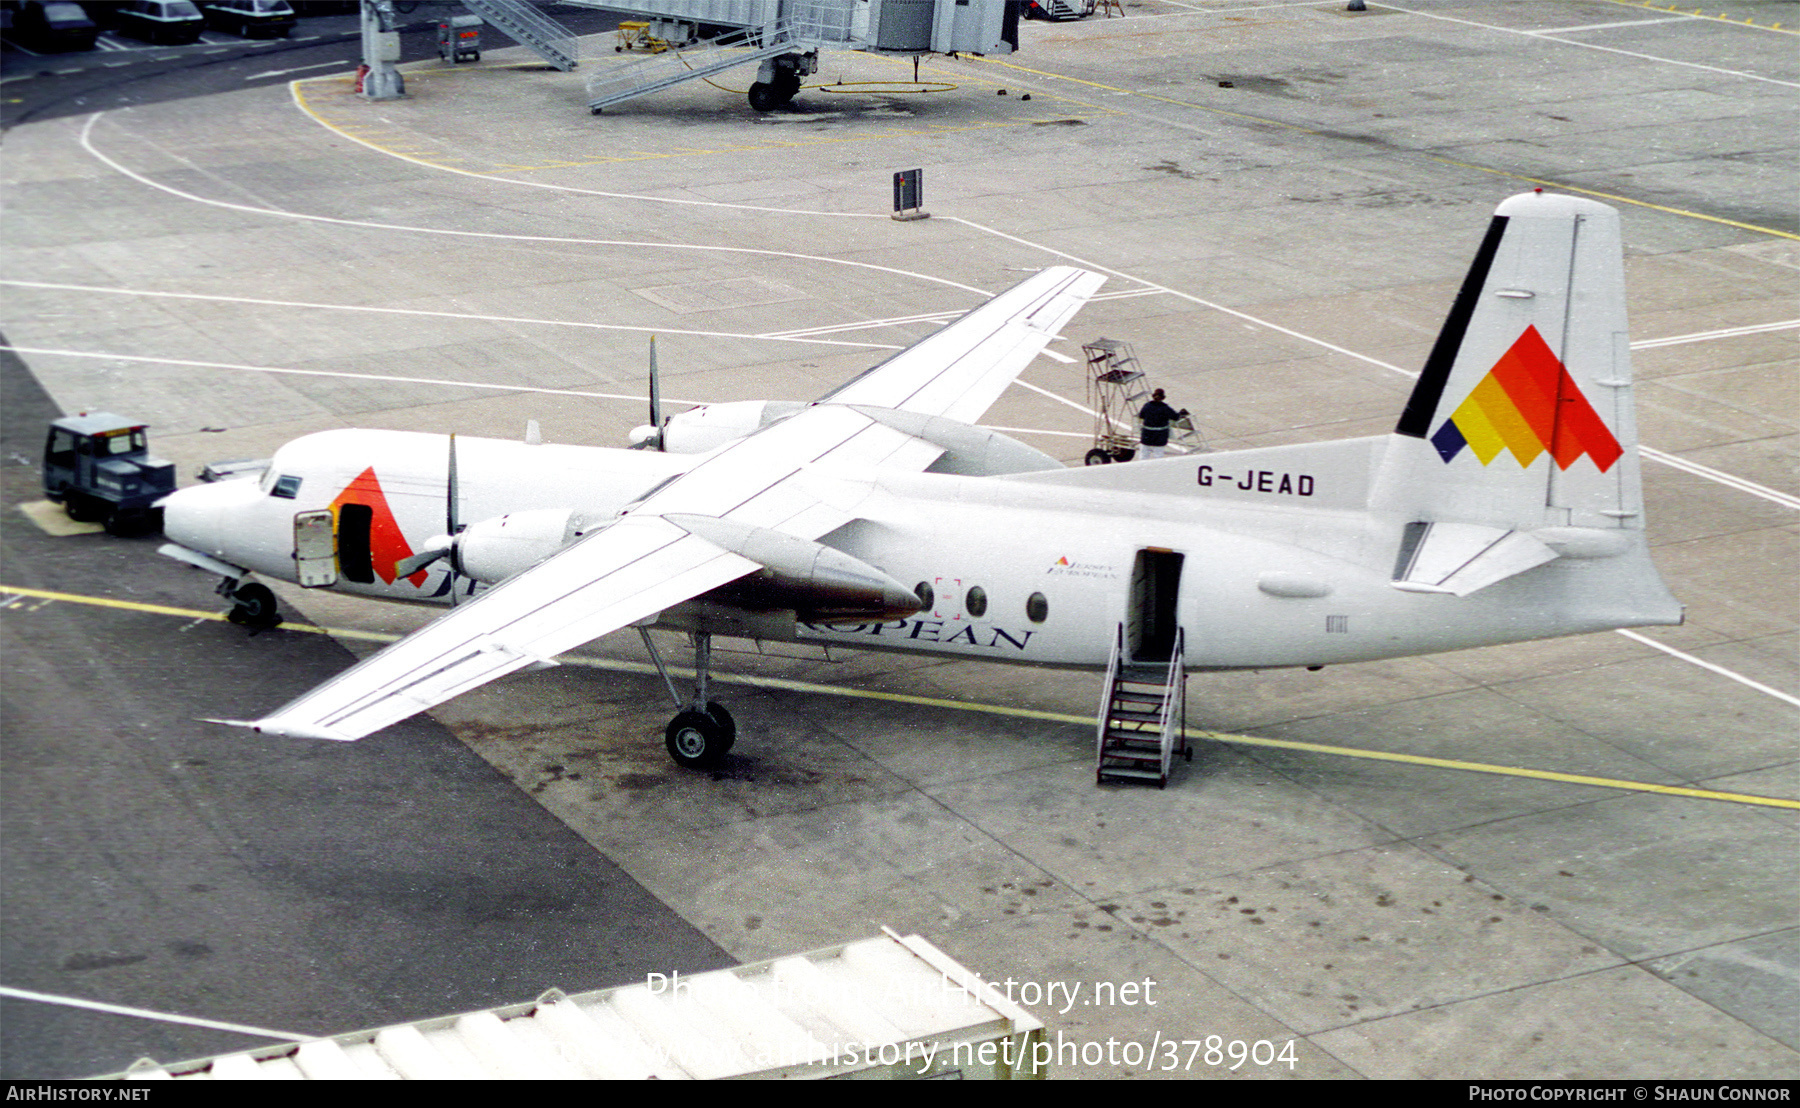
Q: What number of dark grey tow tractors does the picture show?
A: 1